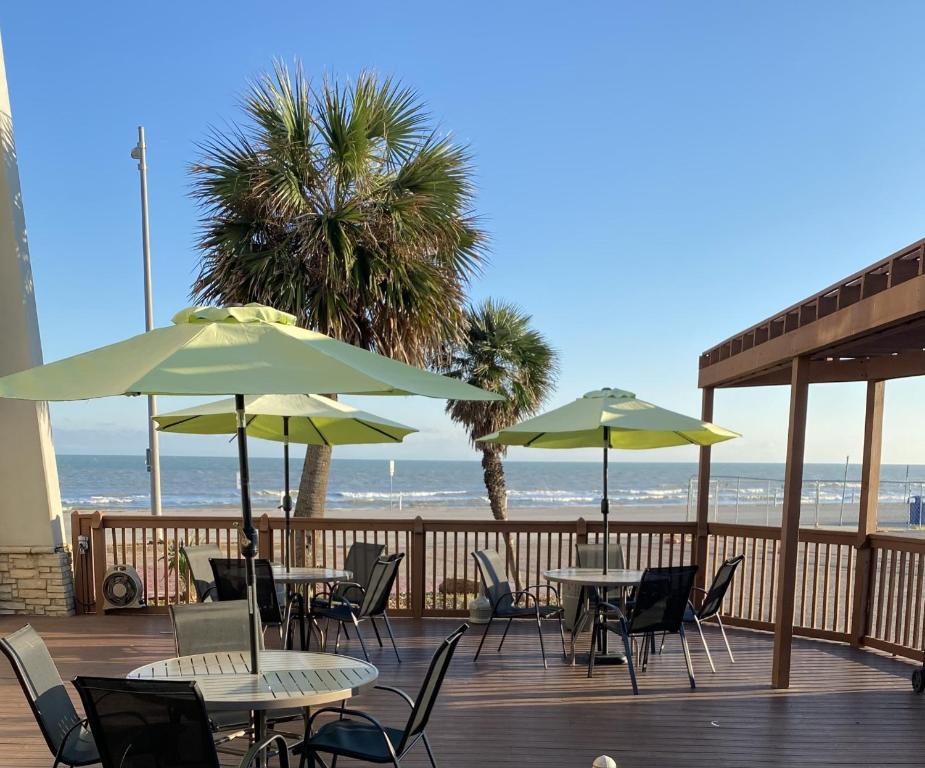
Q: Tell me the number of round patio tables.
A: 3